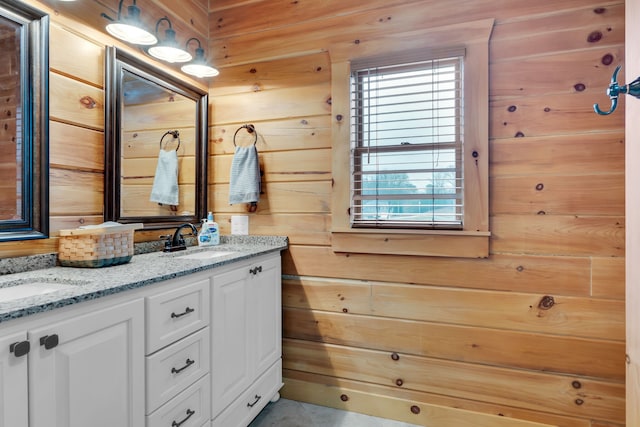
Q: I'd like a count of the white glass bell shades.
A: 3